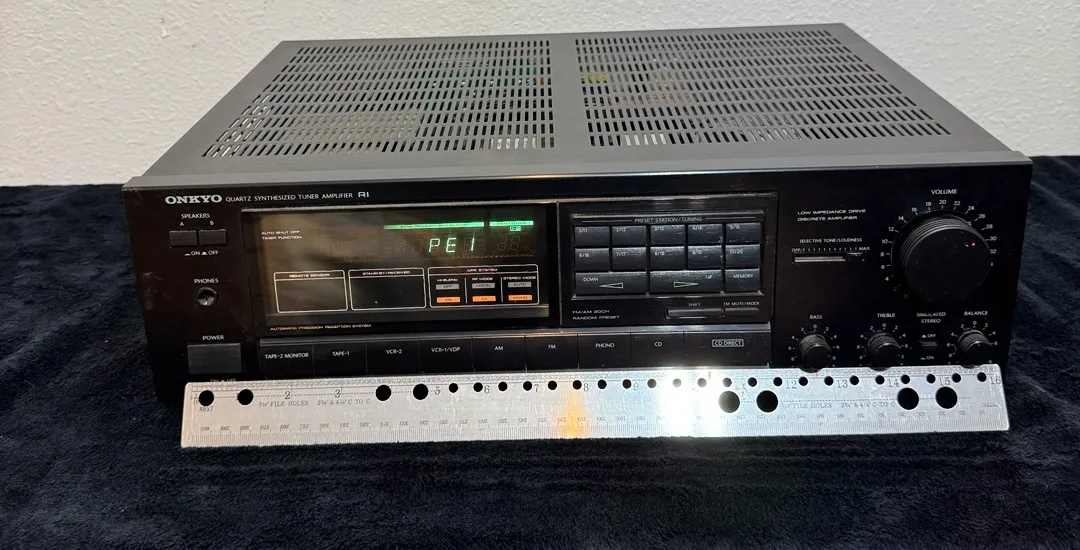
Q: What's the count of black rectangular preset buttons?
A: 10